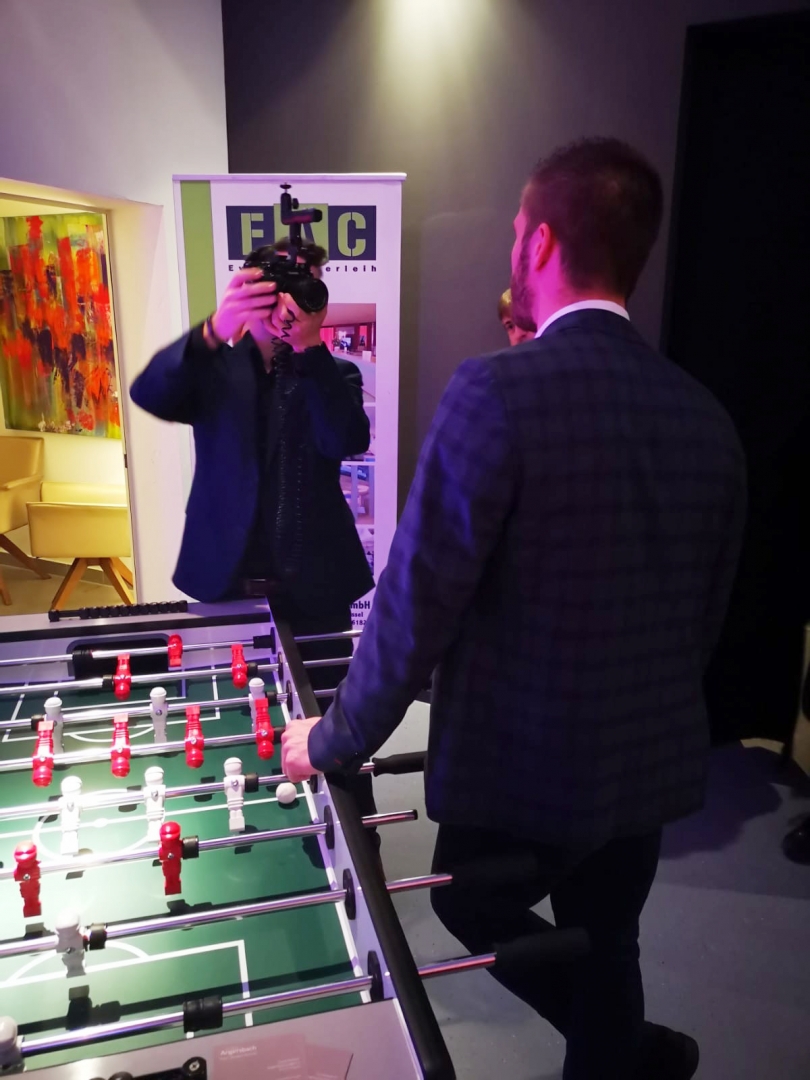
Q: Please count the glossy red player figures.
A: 9